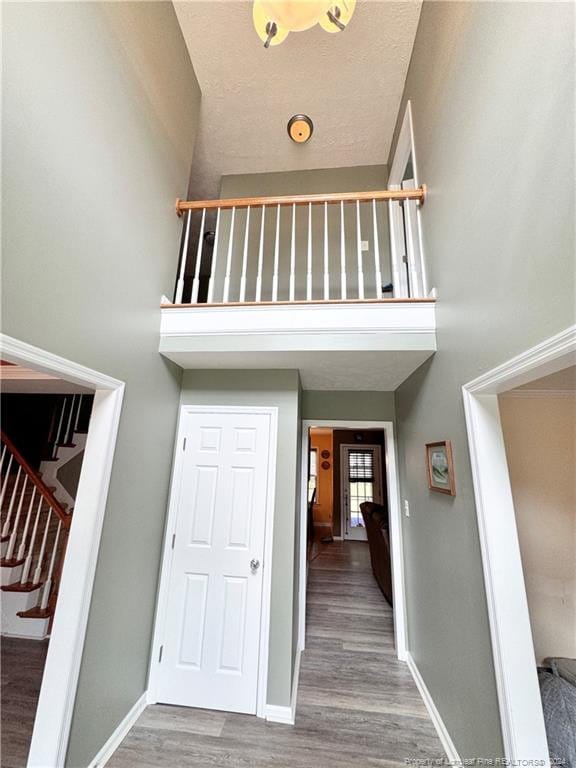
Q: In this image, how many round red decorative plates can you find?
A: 2